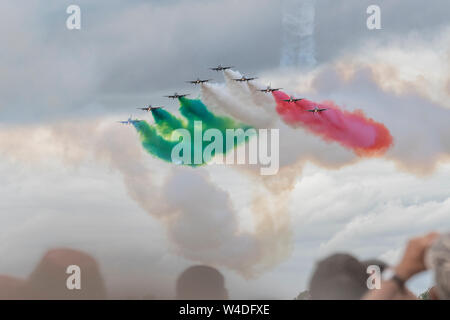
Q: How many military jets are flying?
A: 9